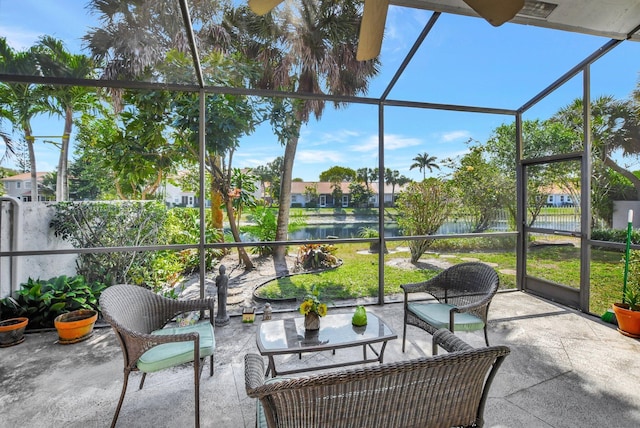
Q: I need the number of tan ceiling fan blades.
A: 3